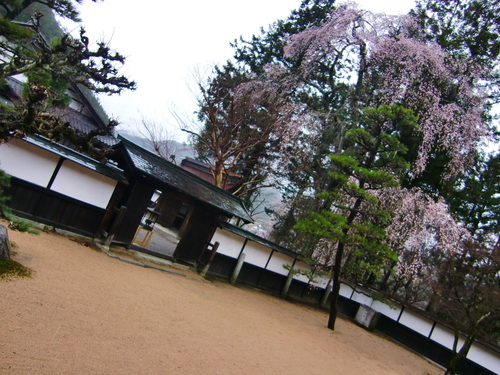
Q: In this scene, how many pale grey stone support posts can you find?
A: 3